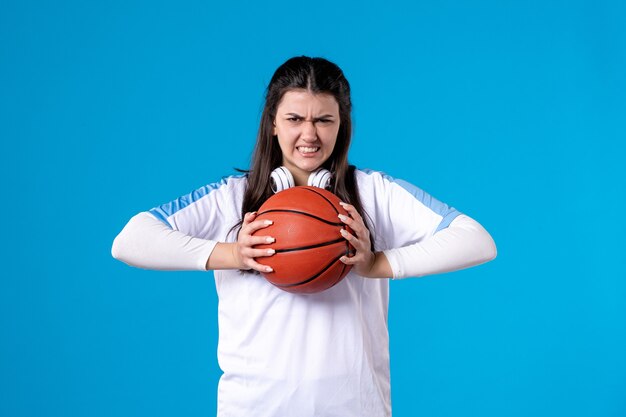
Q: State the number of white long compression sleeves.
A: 2